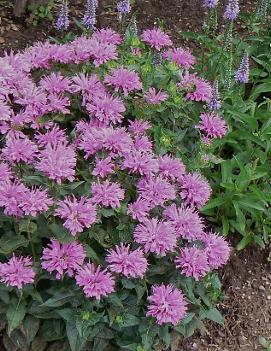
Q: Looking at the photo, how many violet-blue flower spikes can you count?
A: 7